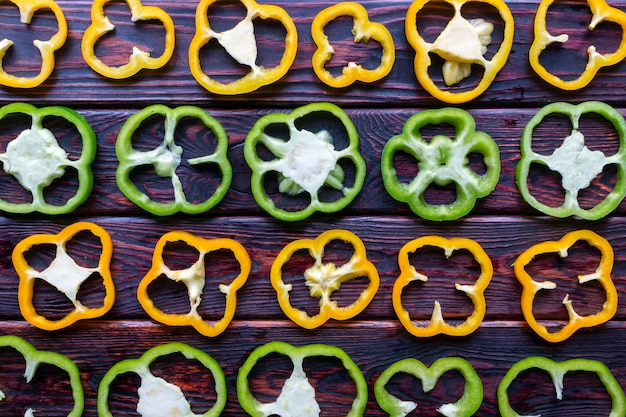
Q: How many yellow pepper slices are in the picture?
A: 11